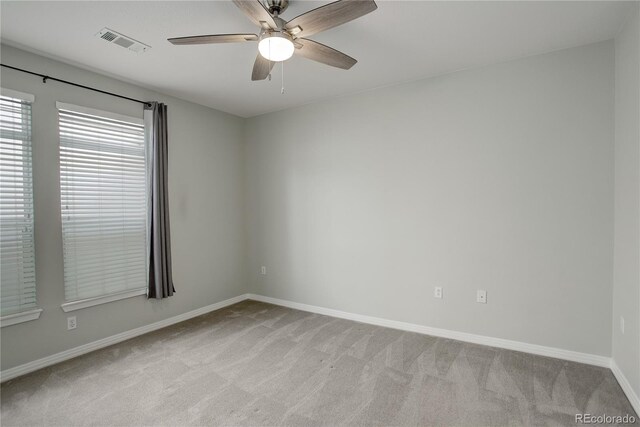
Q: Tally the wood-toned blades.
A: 5